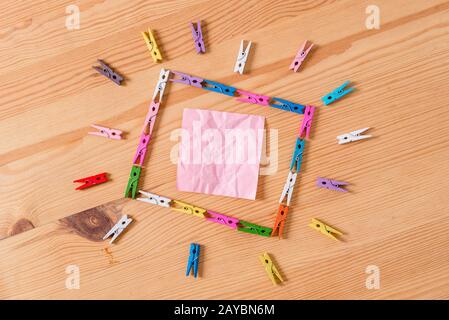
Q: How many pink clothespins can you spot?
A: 7